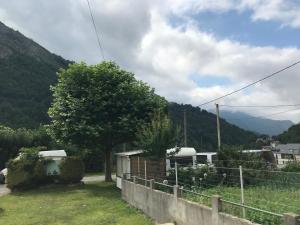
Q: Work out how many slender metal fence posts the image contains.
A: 4